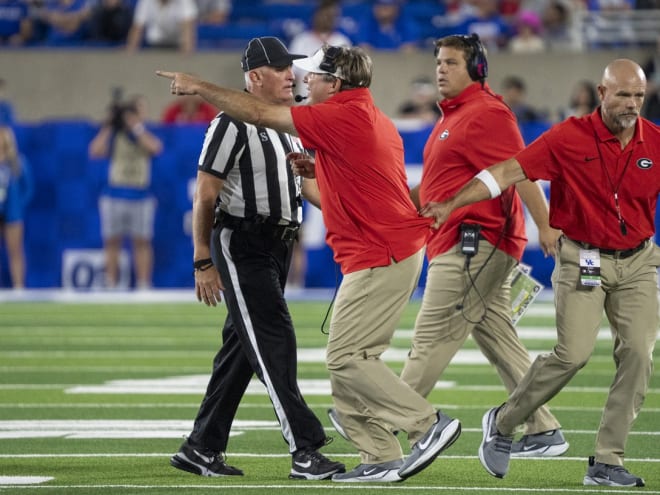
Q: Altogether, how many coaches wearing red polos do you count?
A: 3